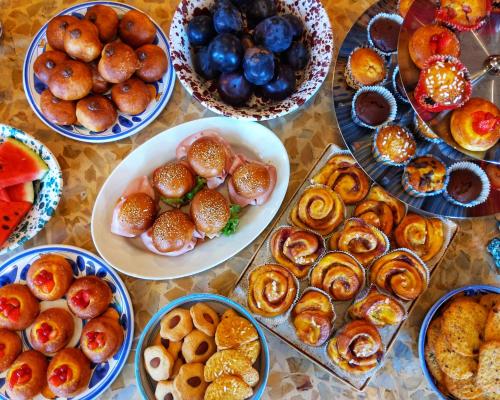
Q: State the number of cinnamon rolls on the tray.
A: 12